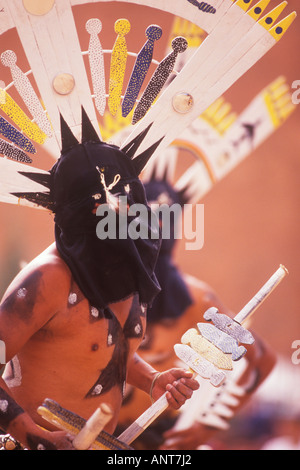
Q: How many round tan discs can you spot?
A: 3